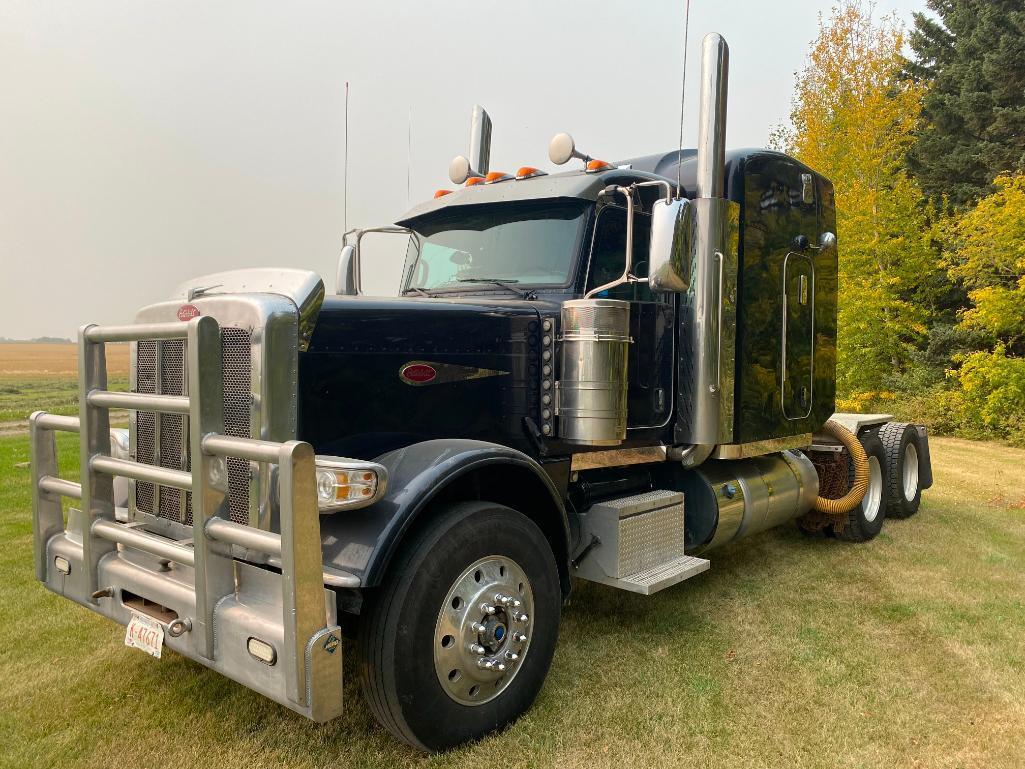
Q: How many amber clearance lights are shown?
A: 5